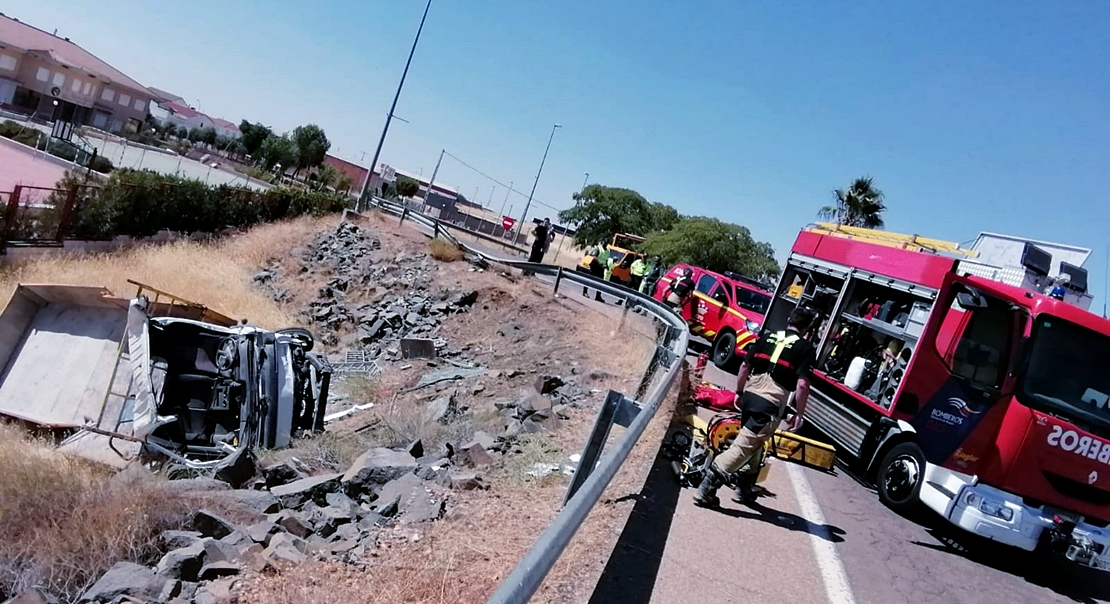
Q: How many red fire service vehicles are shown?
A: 2